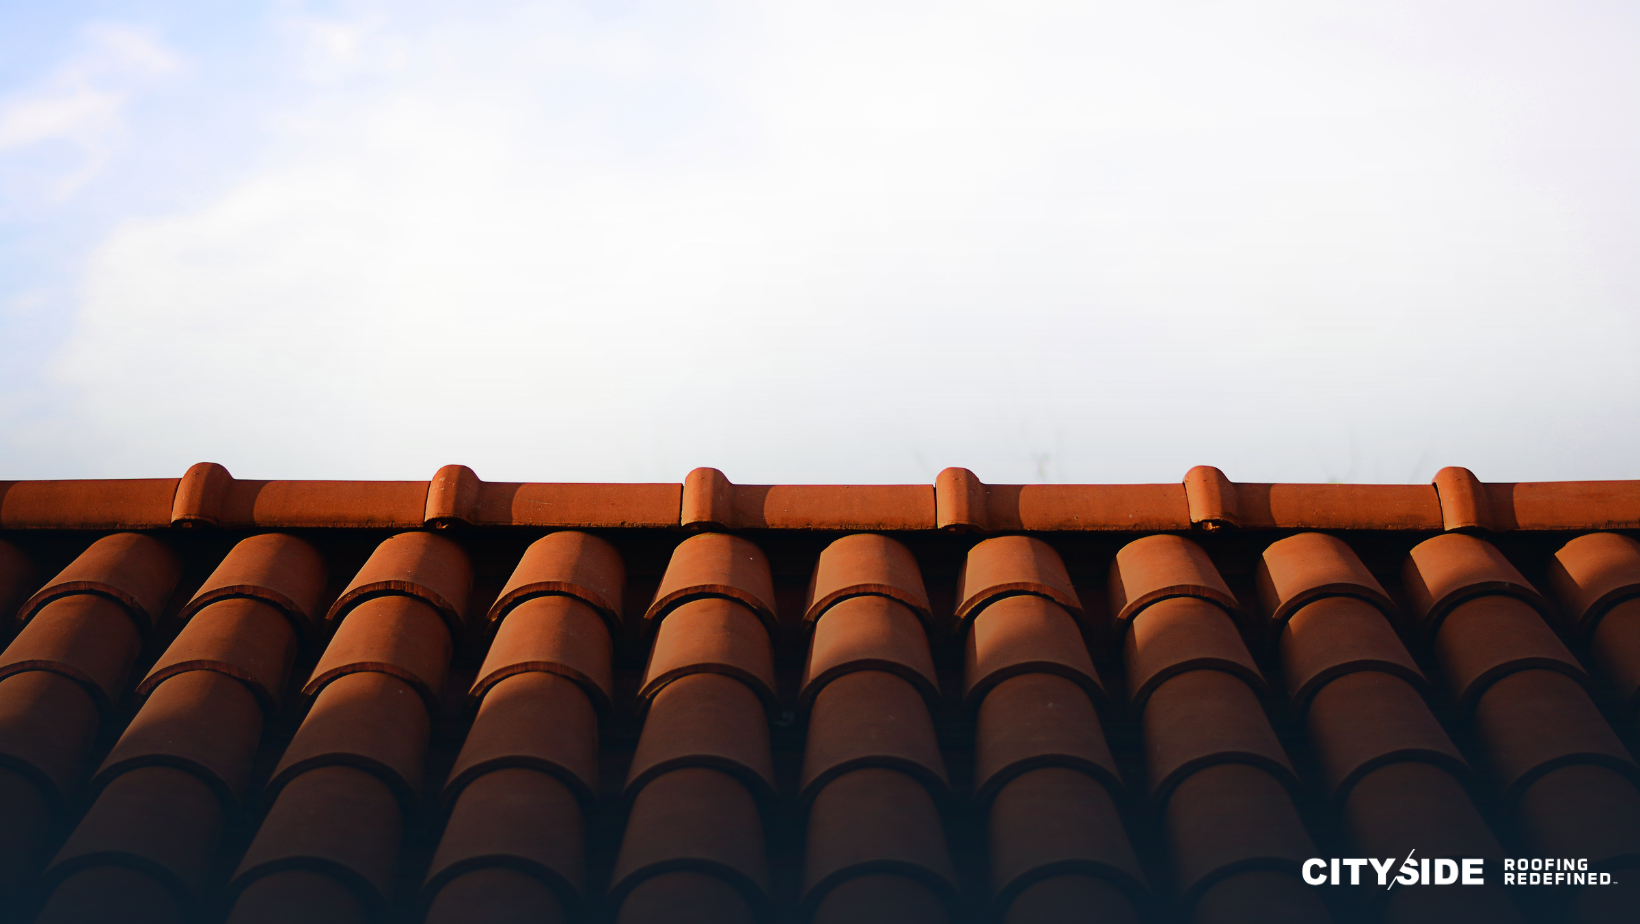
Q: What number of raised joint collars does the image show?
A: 6